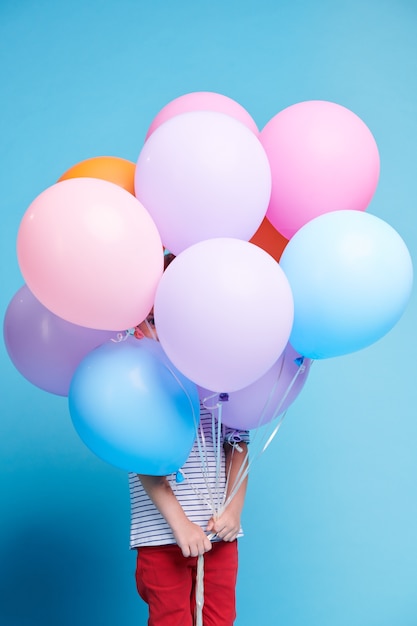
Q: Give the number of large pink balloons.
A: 3